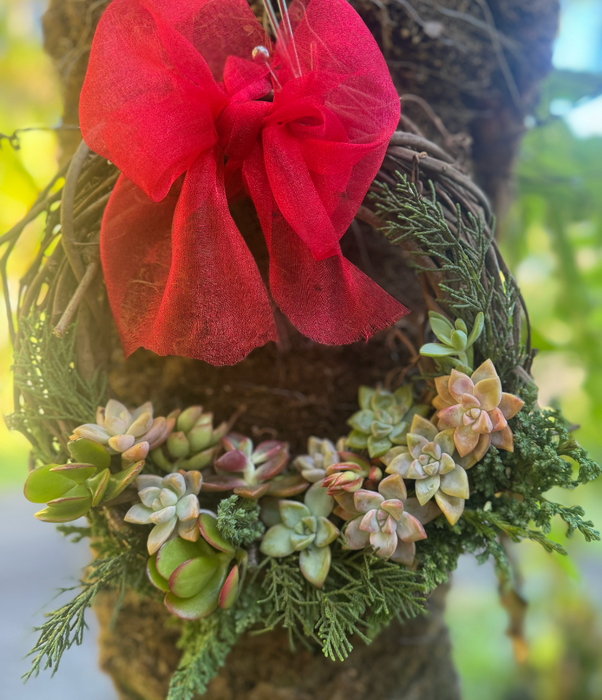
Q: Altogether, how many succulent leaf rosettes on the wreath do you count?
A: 14